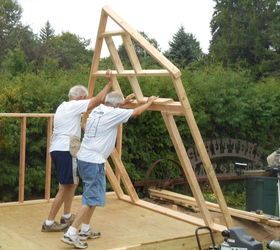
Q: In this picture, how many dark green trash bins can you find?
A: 1